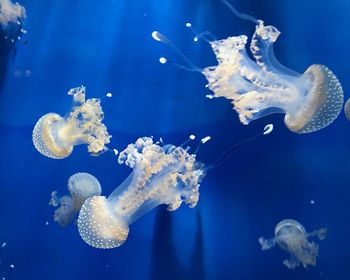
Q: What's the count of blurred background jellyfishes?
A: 2